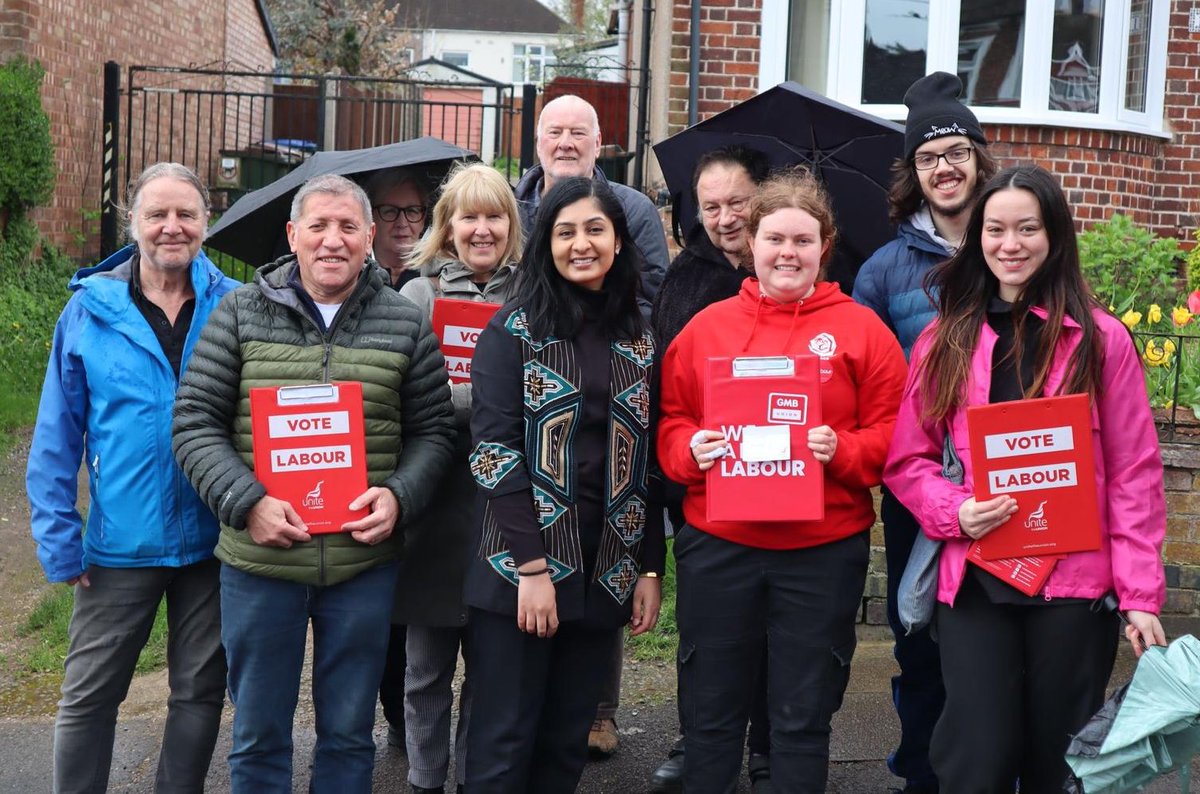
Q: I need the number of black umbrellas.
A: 2